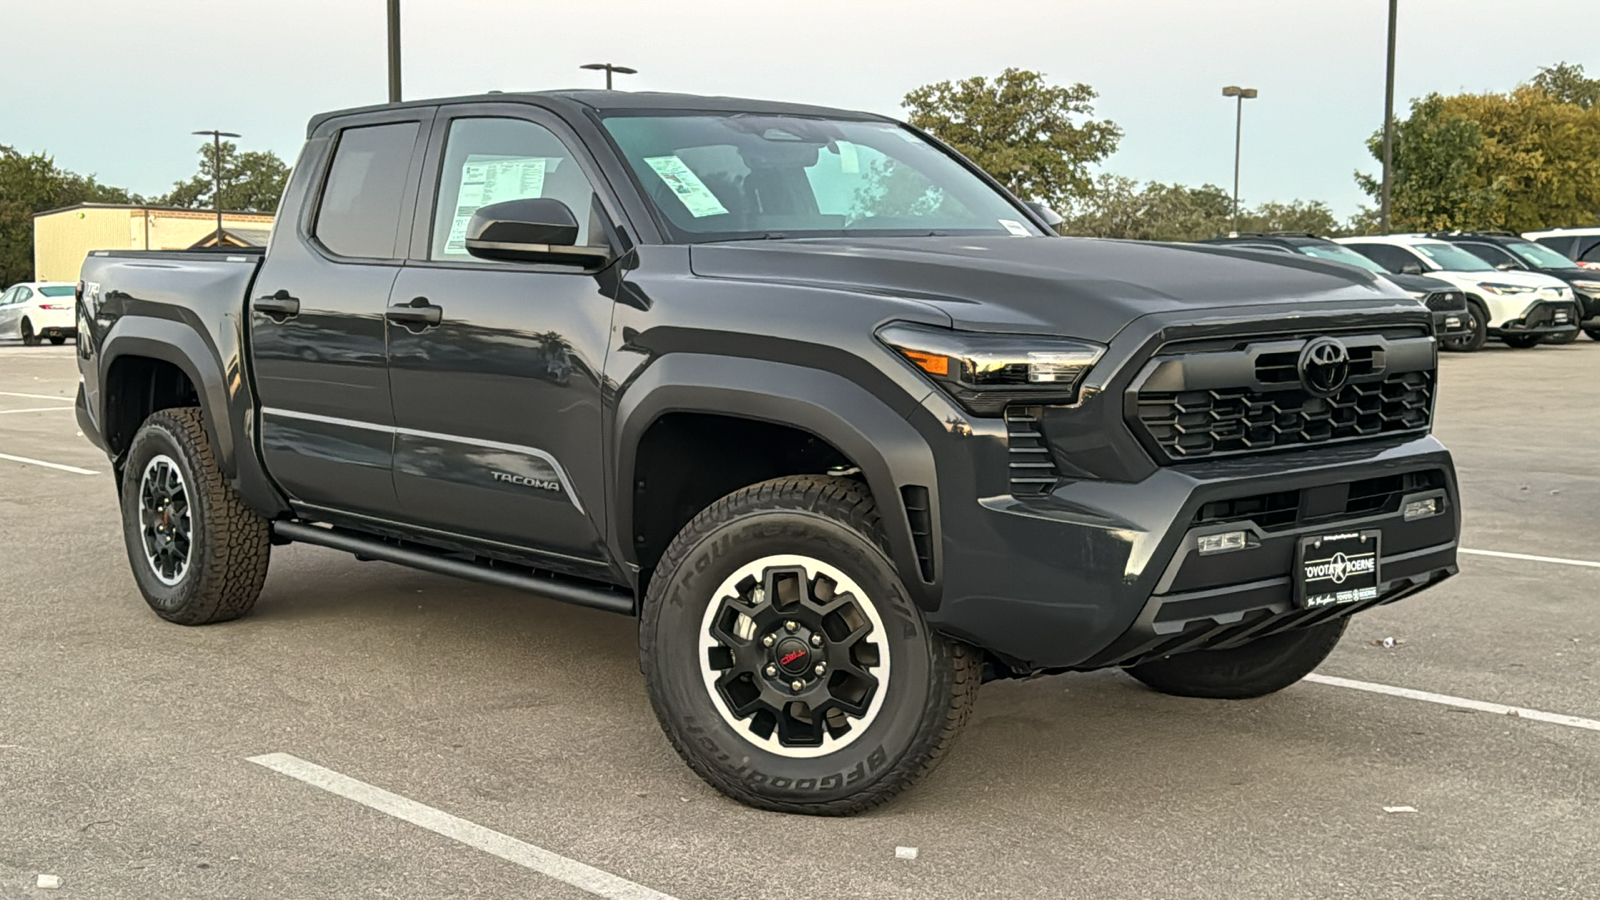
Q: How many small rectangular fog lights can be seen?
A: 2